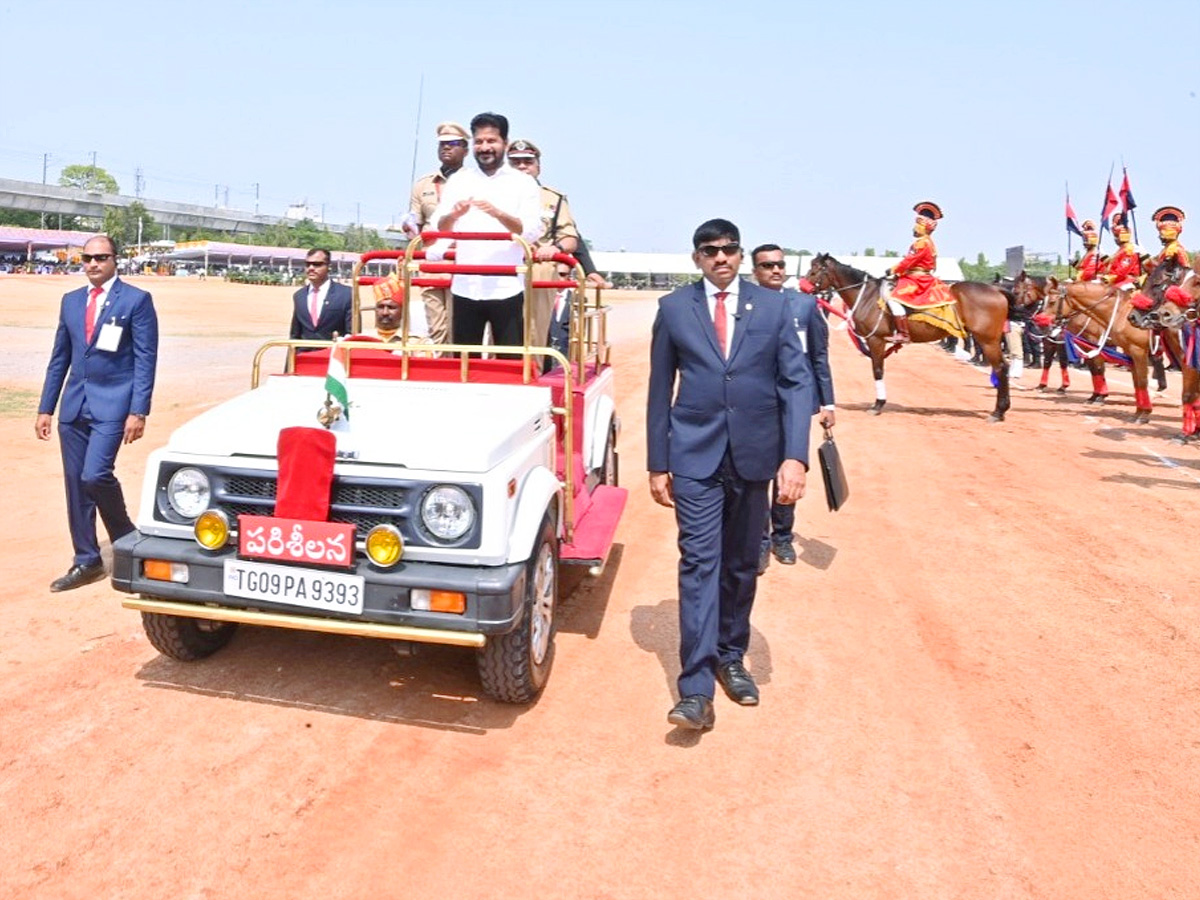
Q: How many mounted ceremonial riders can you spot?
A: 4